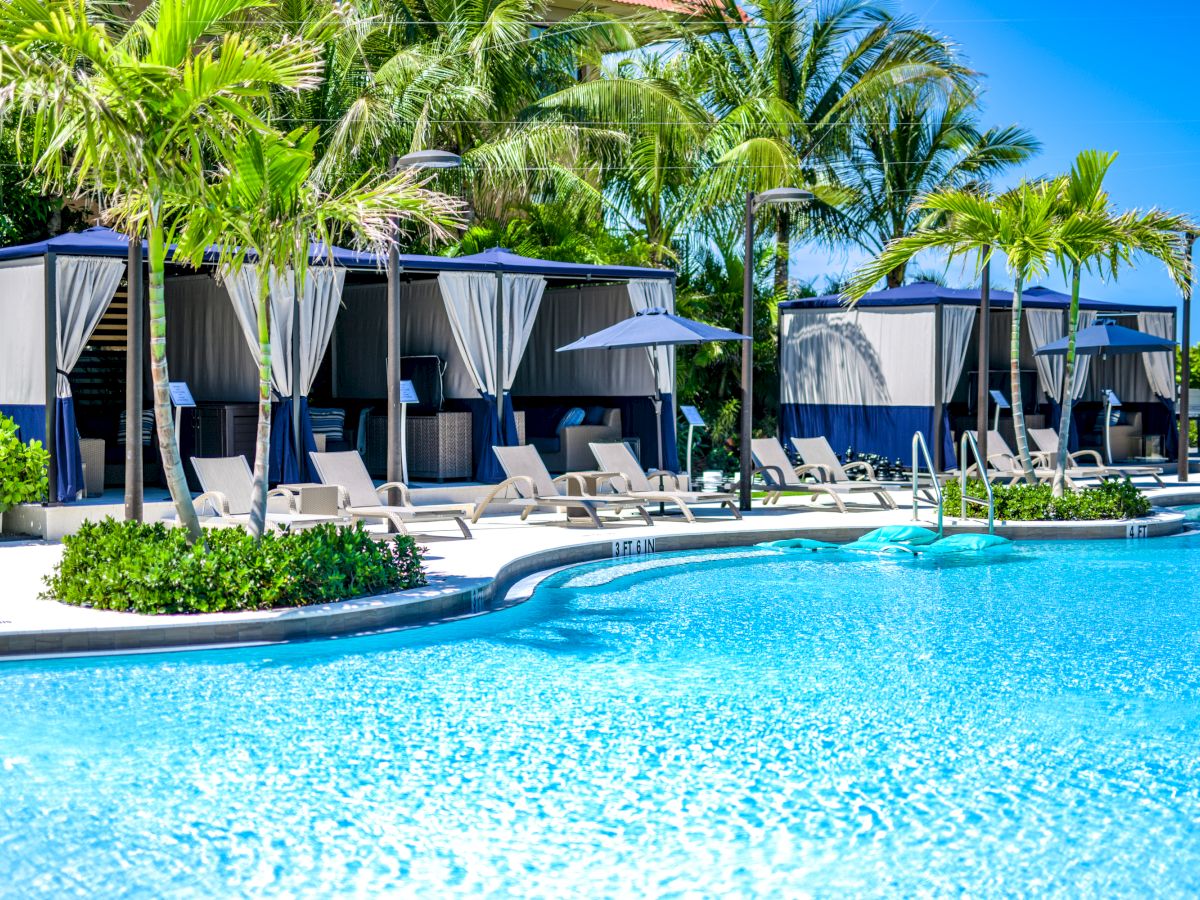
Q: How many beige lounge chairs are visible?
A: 8